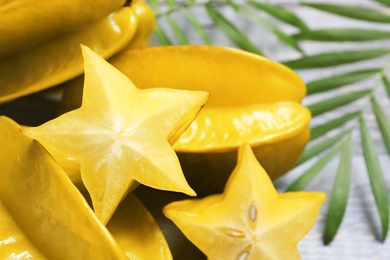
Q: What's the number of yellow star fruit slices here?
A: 2